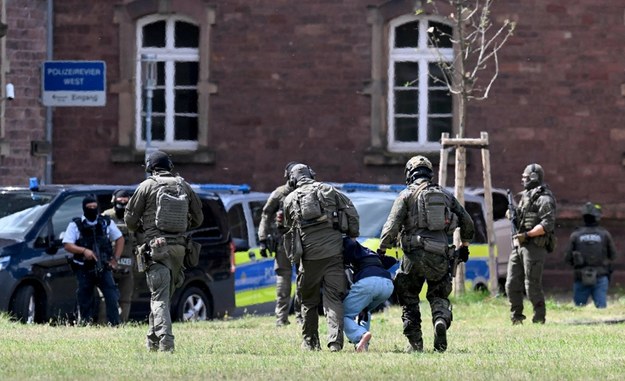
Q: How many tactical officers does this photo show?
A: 8